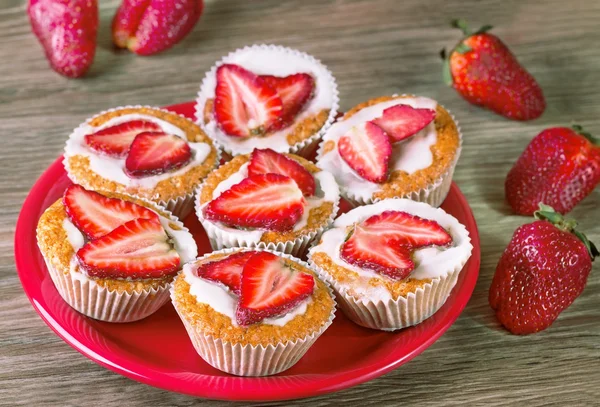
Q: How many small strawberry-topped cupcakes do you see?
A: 7